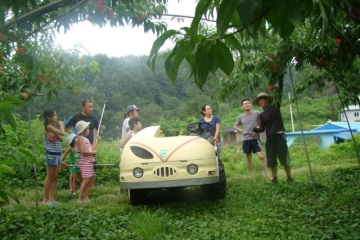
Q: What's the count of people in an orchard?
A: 9